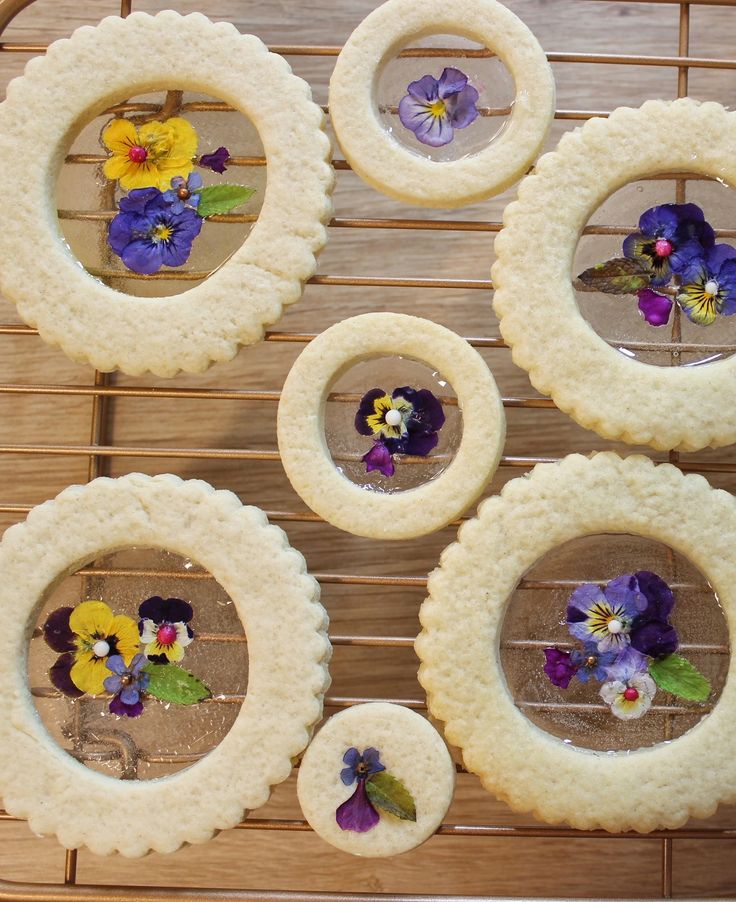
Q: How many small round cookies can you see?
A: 3